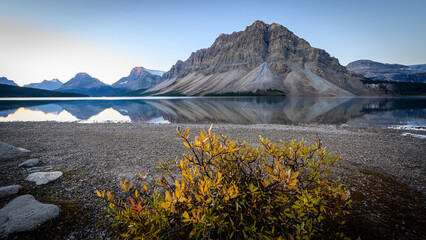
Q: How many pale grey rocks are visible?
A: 5